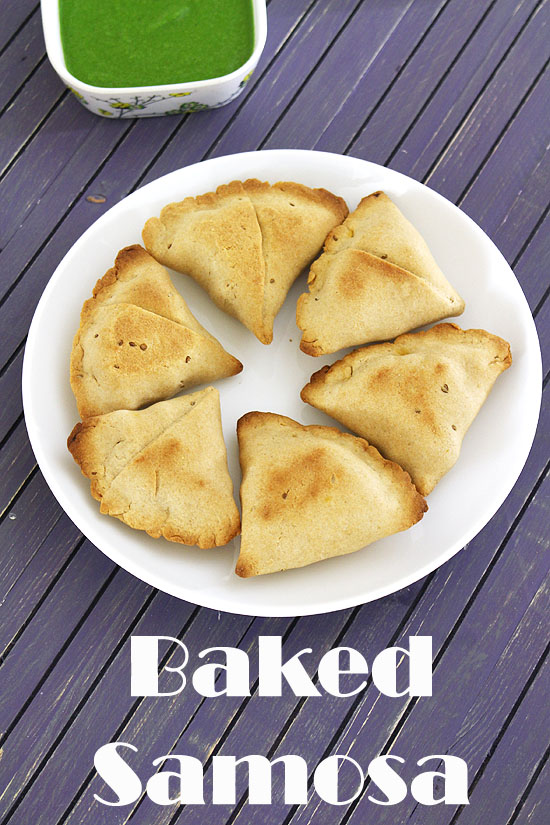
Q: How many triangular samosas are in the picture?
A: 6